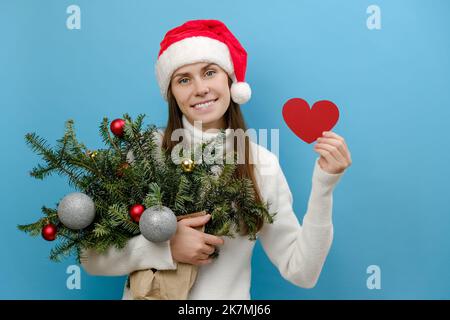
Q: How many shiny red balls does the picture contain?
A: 3